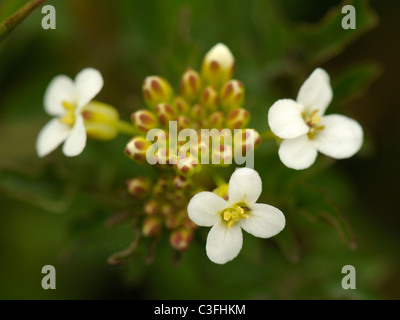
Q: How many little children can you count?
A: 0